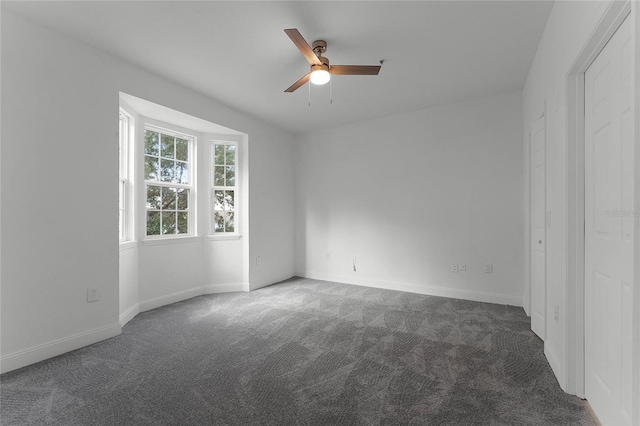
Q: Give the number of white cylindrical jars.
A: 0